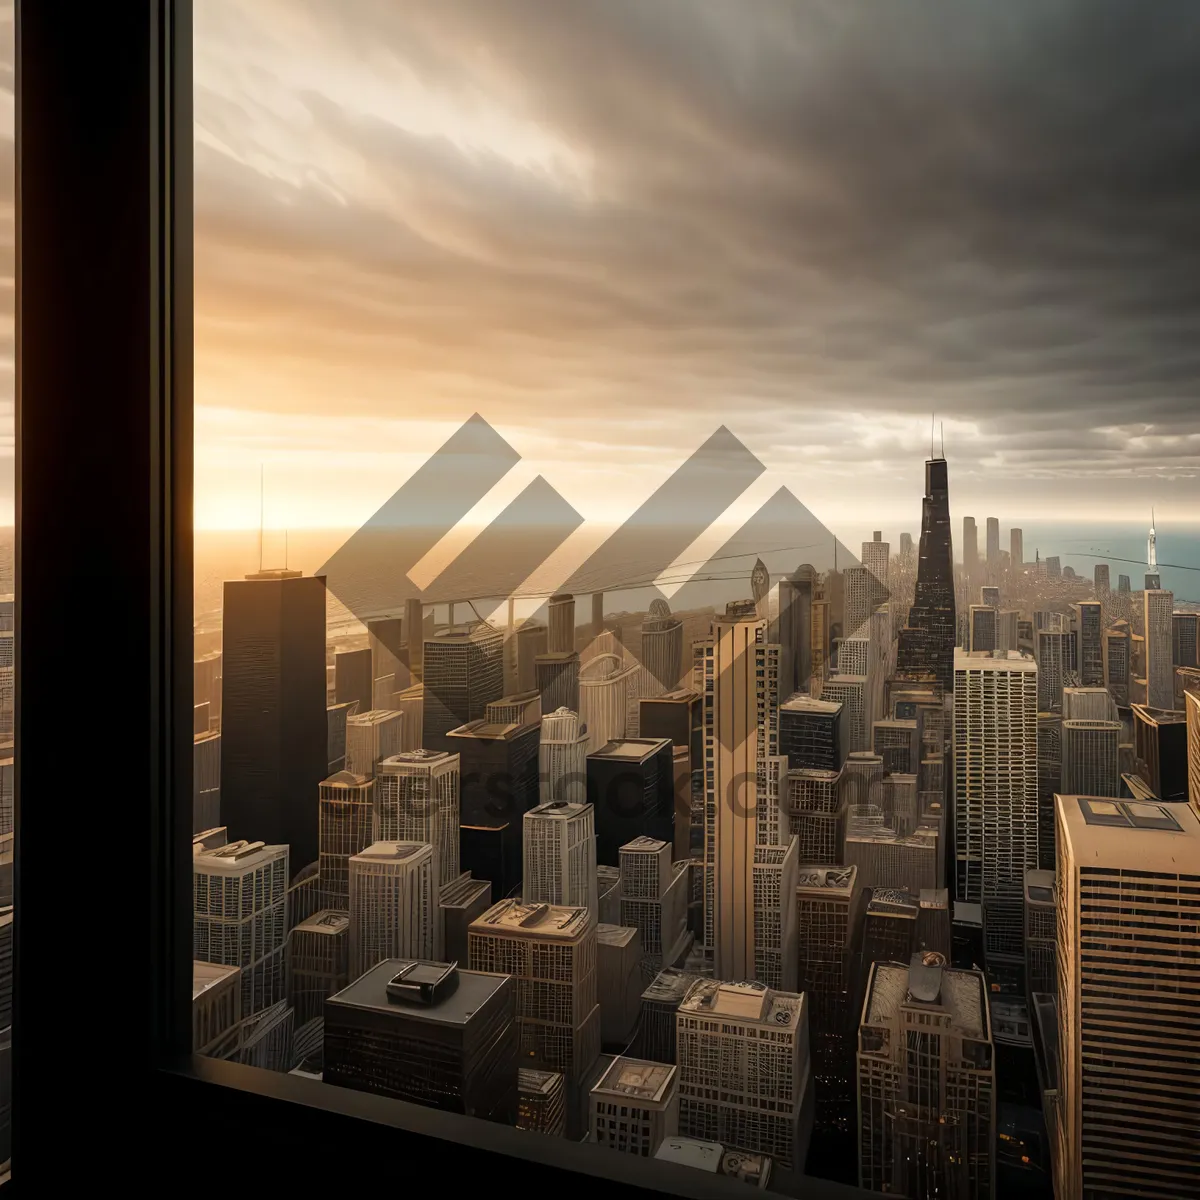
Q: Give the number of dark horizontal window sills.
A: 1